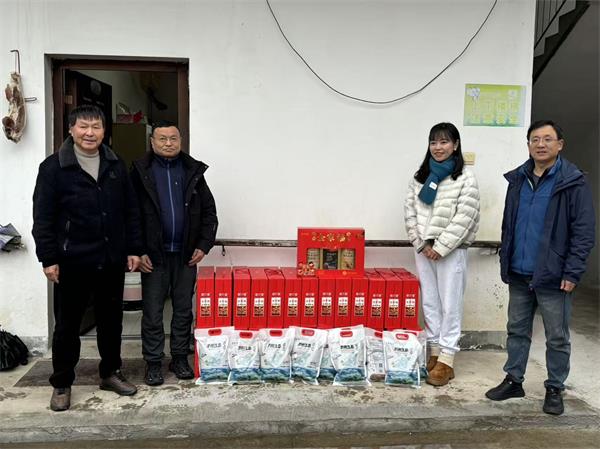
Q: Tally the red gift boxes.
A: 14